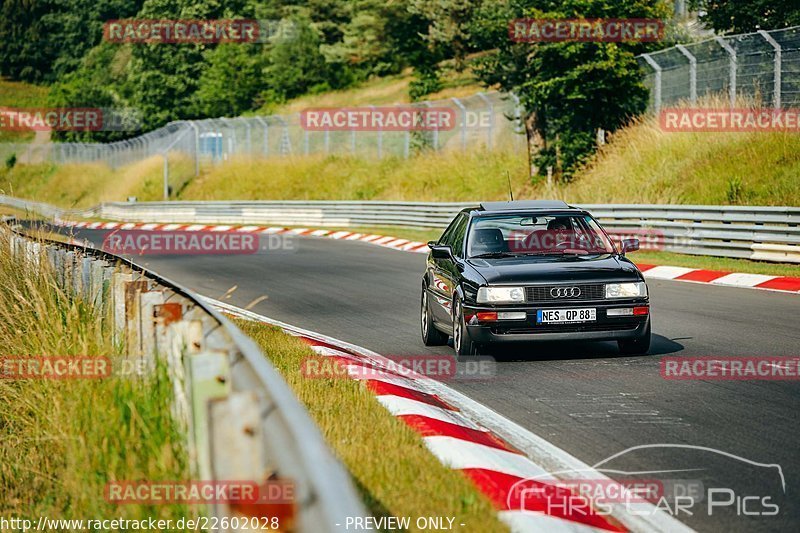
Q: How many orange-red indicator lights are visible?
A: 2